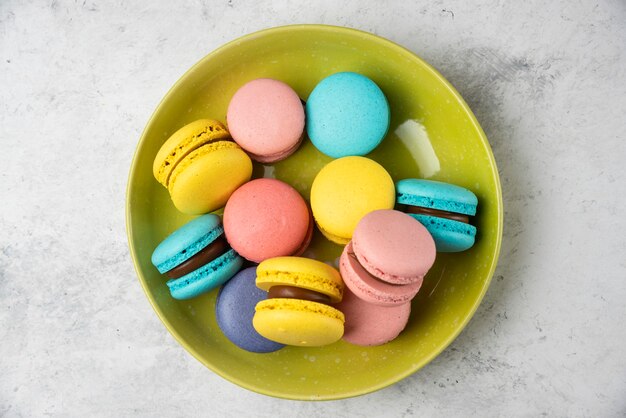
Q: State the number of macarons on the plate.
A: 11